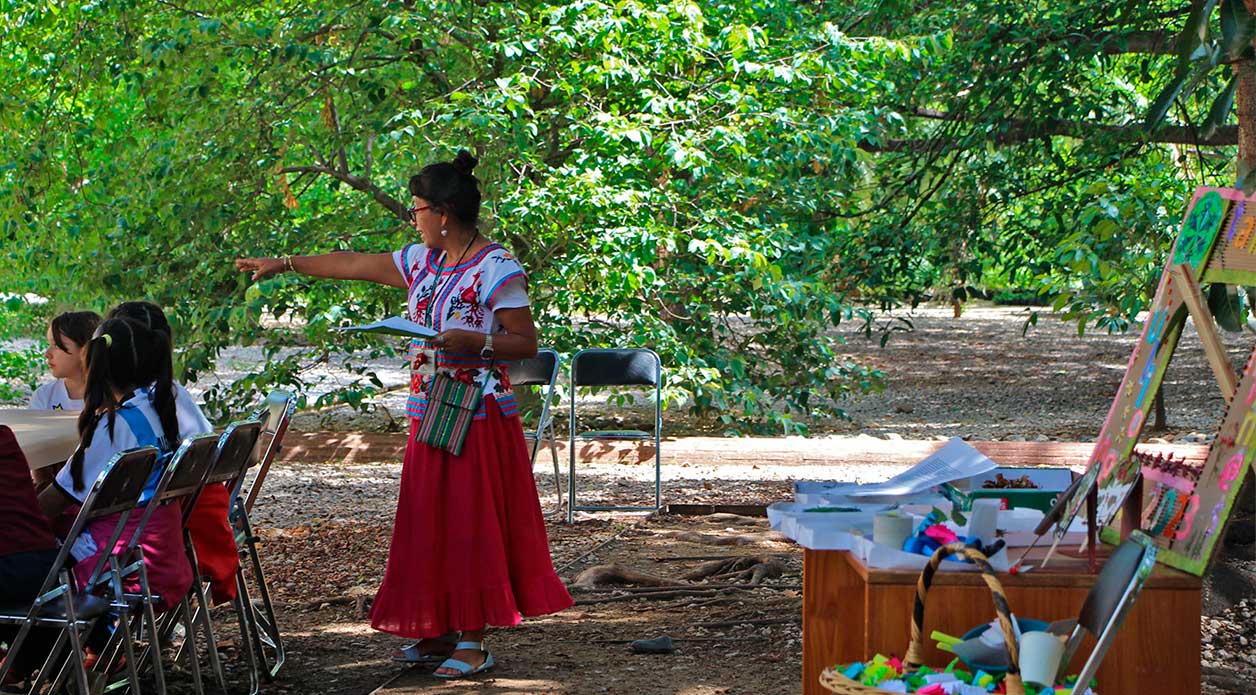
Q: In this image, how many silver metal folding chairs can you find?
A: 7